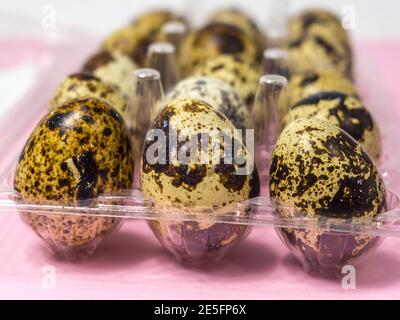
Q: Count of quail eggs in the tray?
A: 15